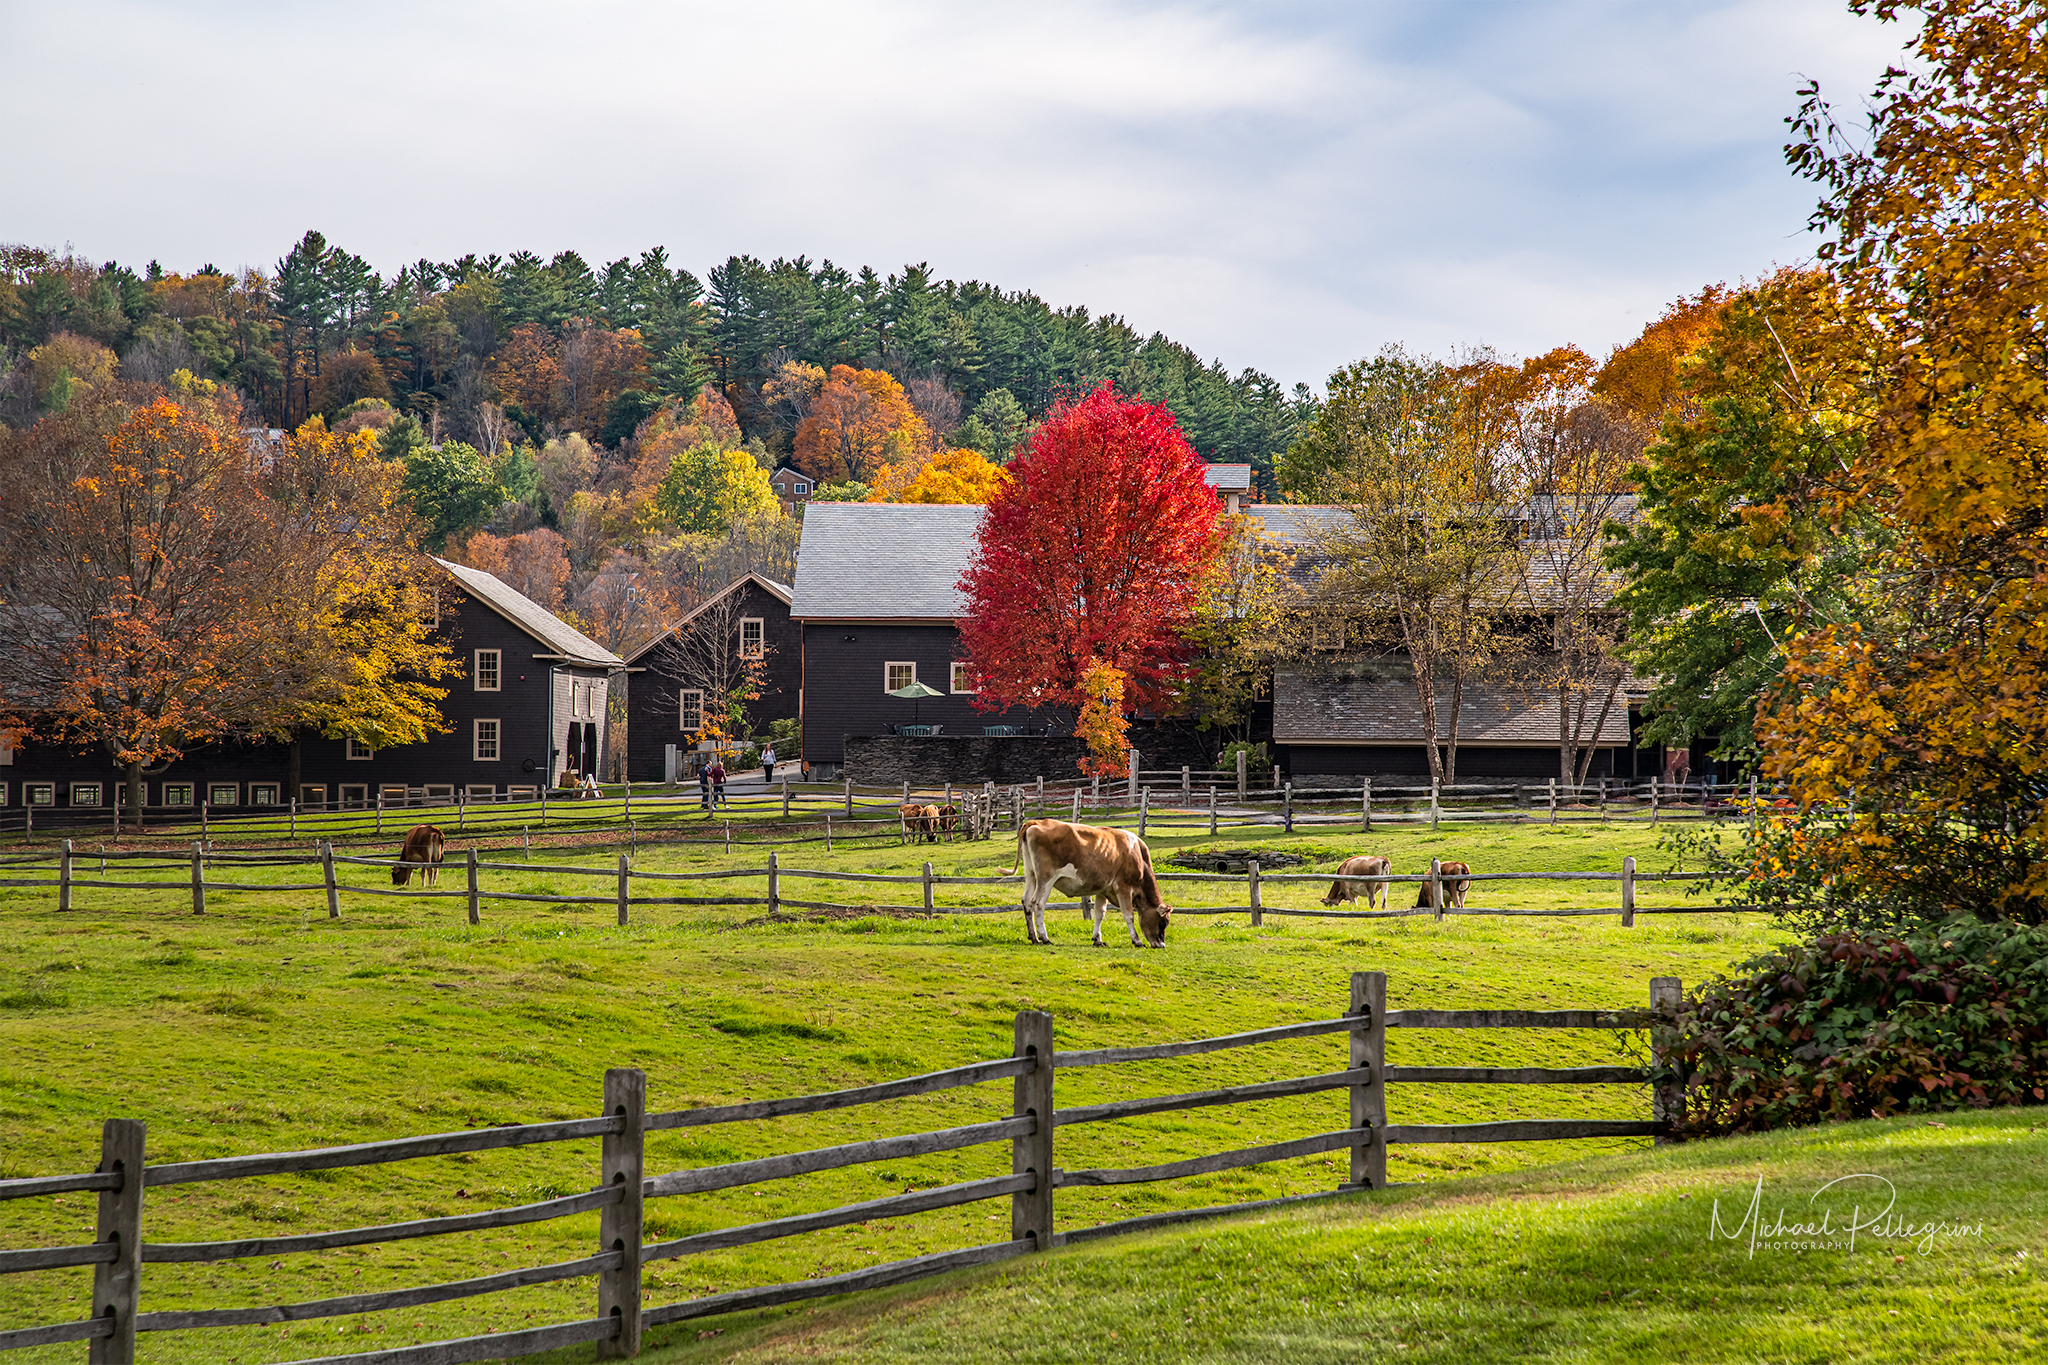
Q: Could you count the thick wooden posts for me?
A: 5